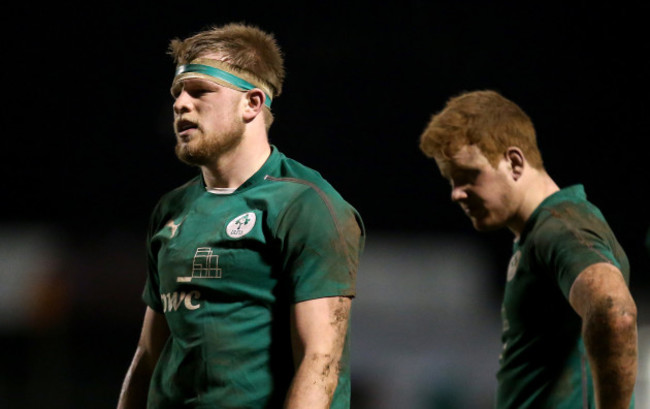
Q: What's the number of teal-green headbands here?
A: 1